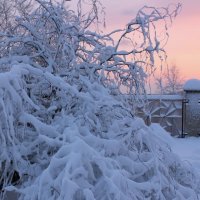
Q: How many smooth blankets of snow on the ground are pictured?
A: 1